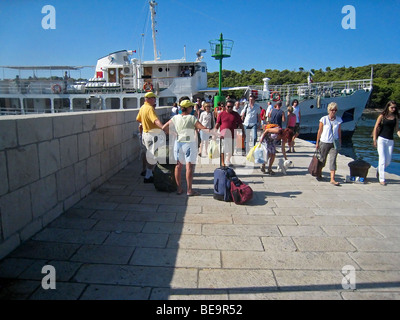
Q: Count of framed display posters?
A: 0